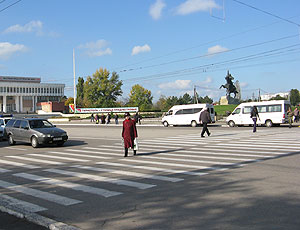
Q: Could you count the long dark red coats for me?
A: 1